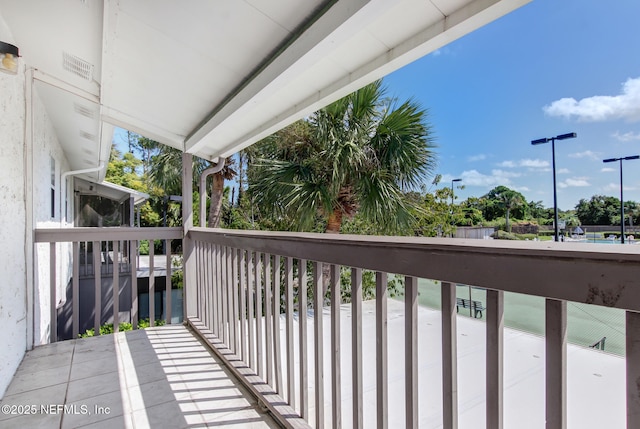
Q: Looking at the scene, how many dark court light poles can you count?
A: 3